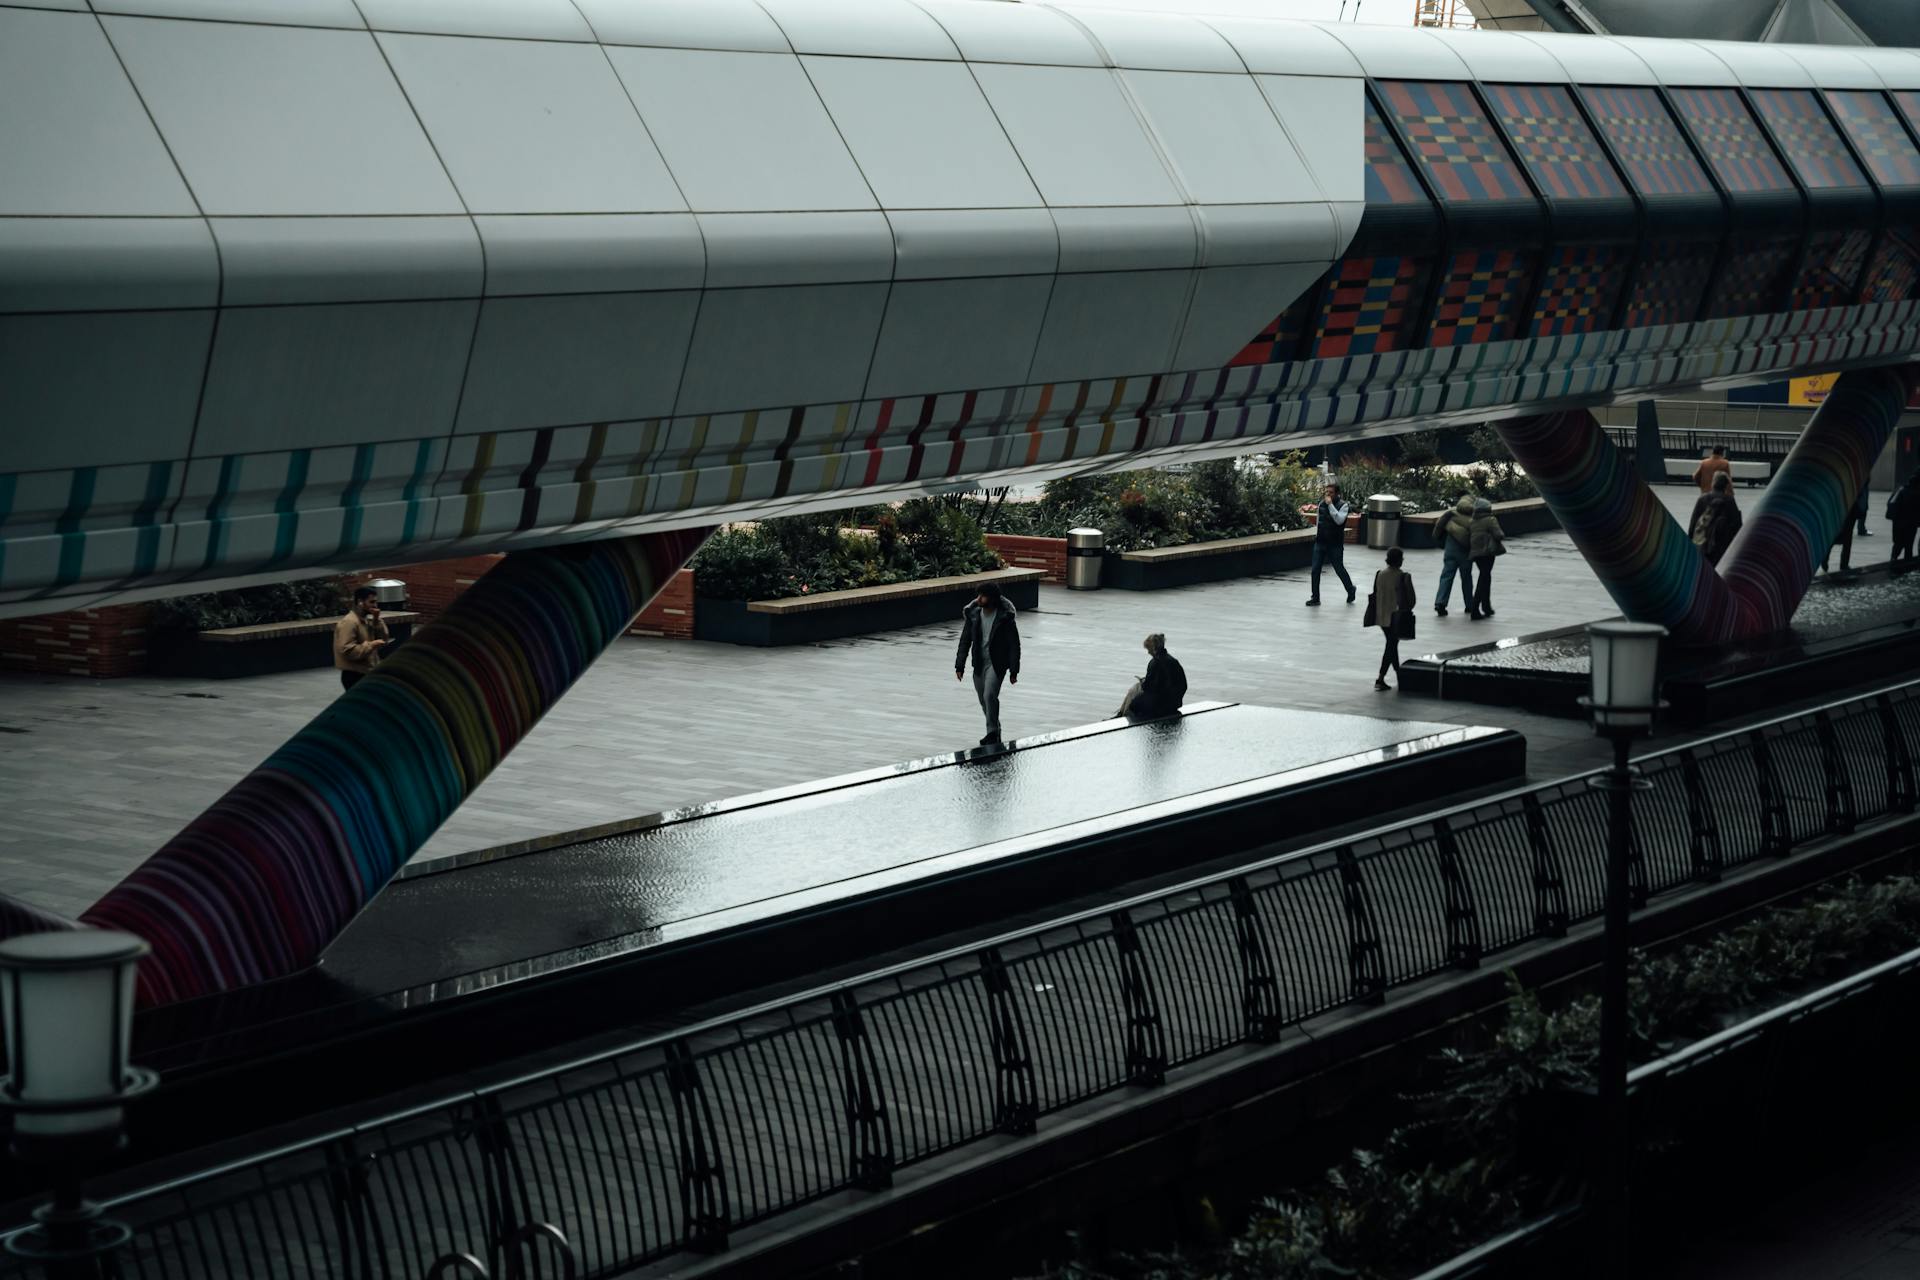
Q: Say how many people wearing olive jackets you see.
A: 2